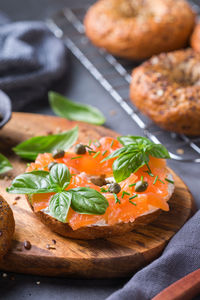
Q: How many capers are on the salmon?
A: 5